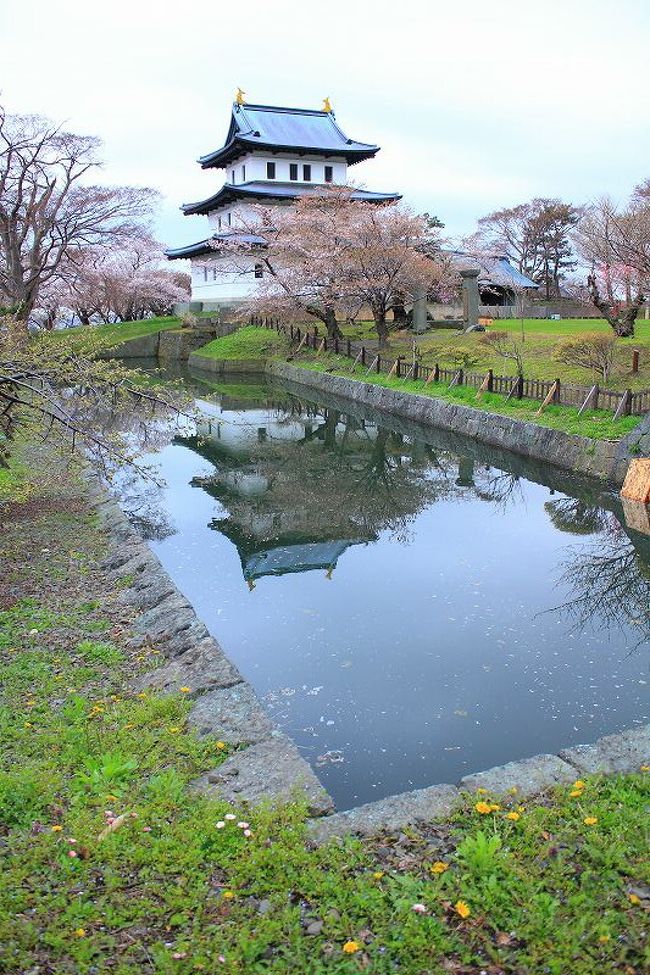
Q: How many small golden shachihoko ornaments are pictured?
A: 2